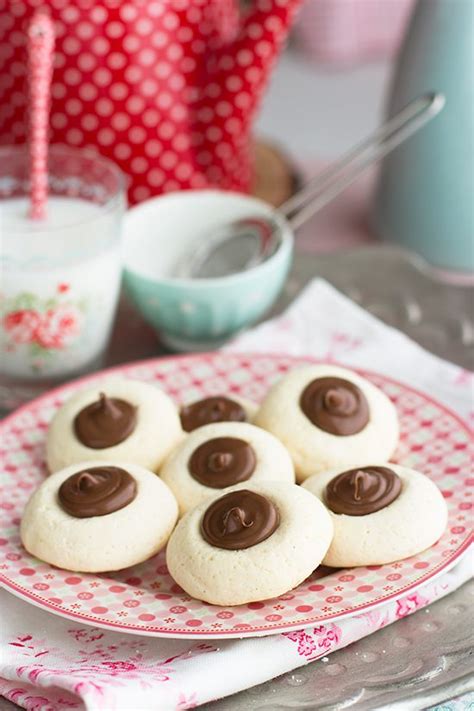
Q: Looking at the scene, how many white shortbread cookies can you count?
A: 7